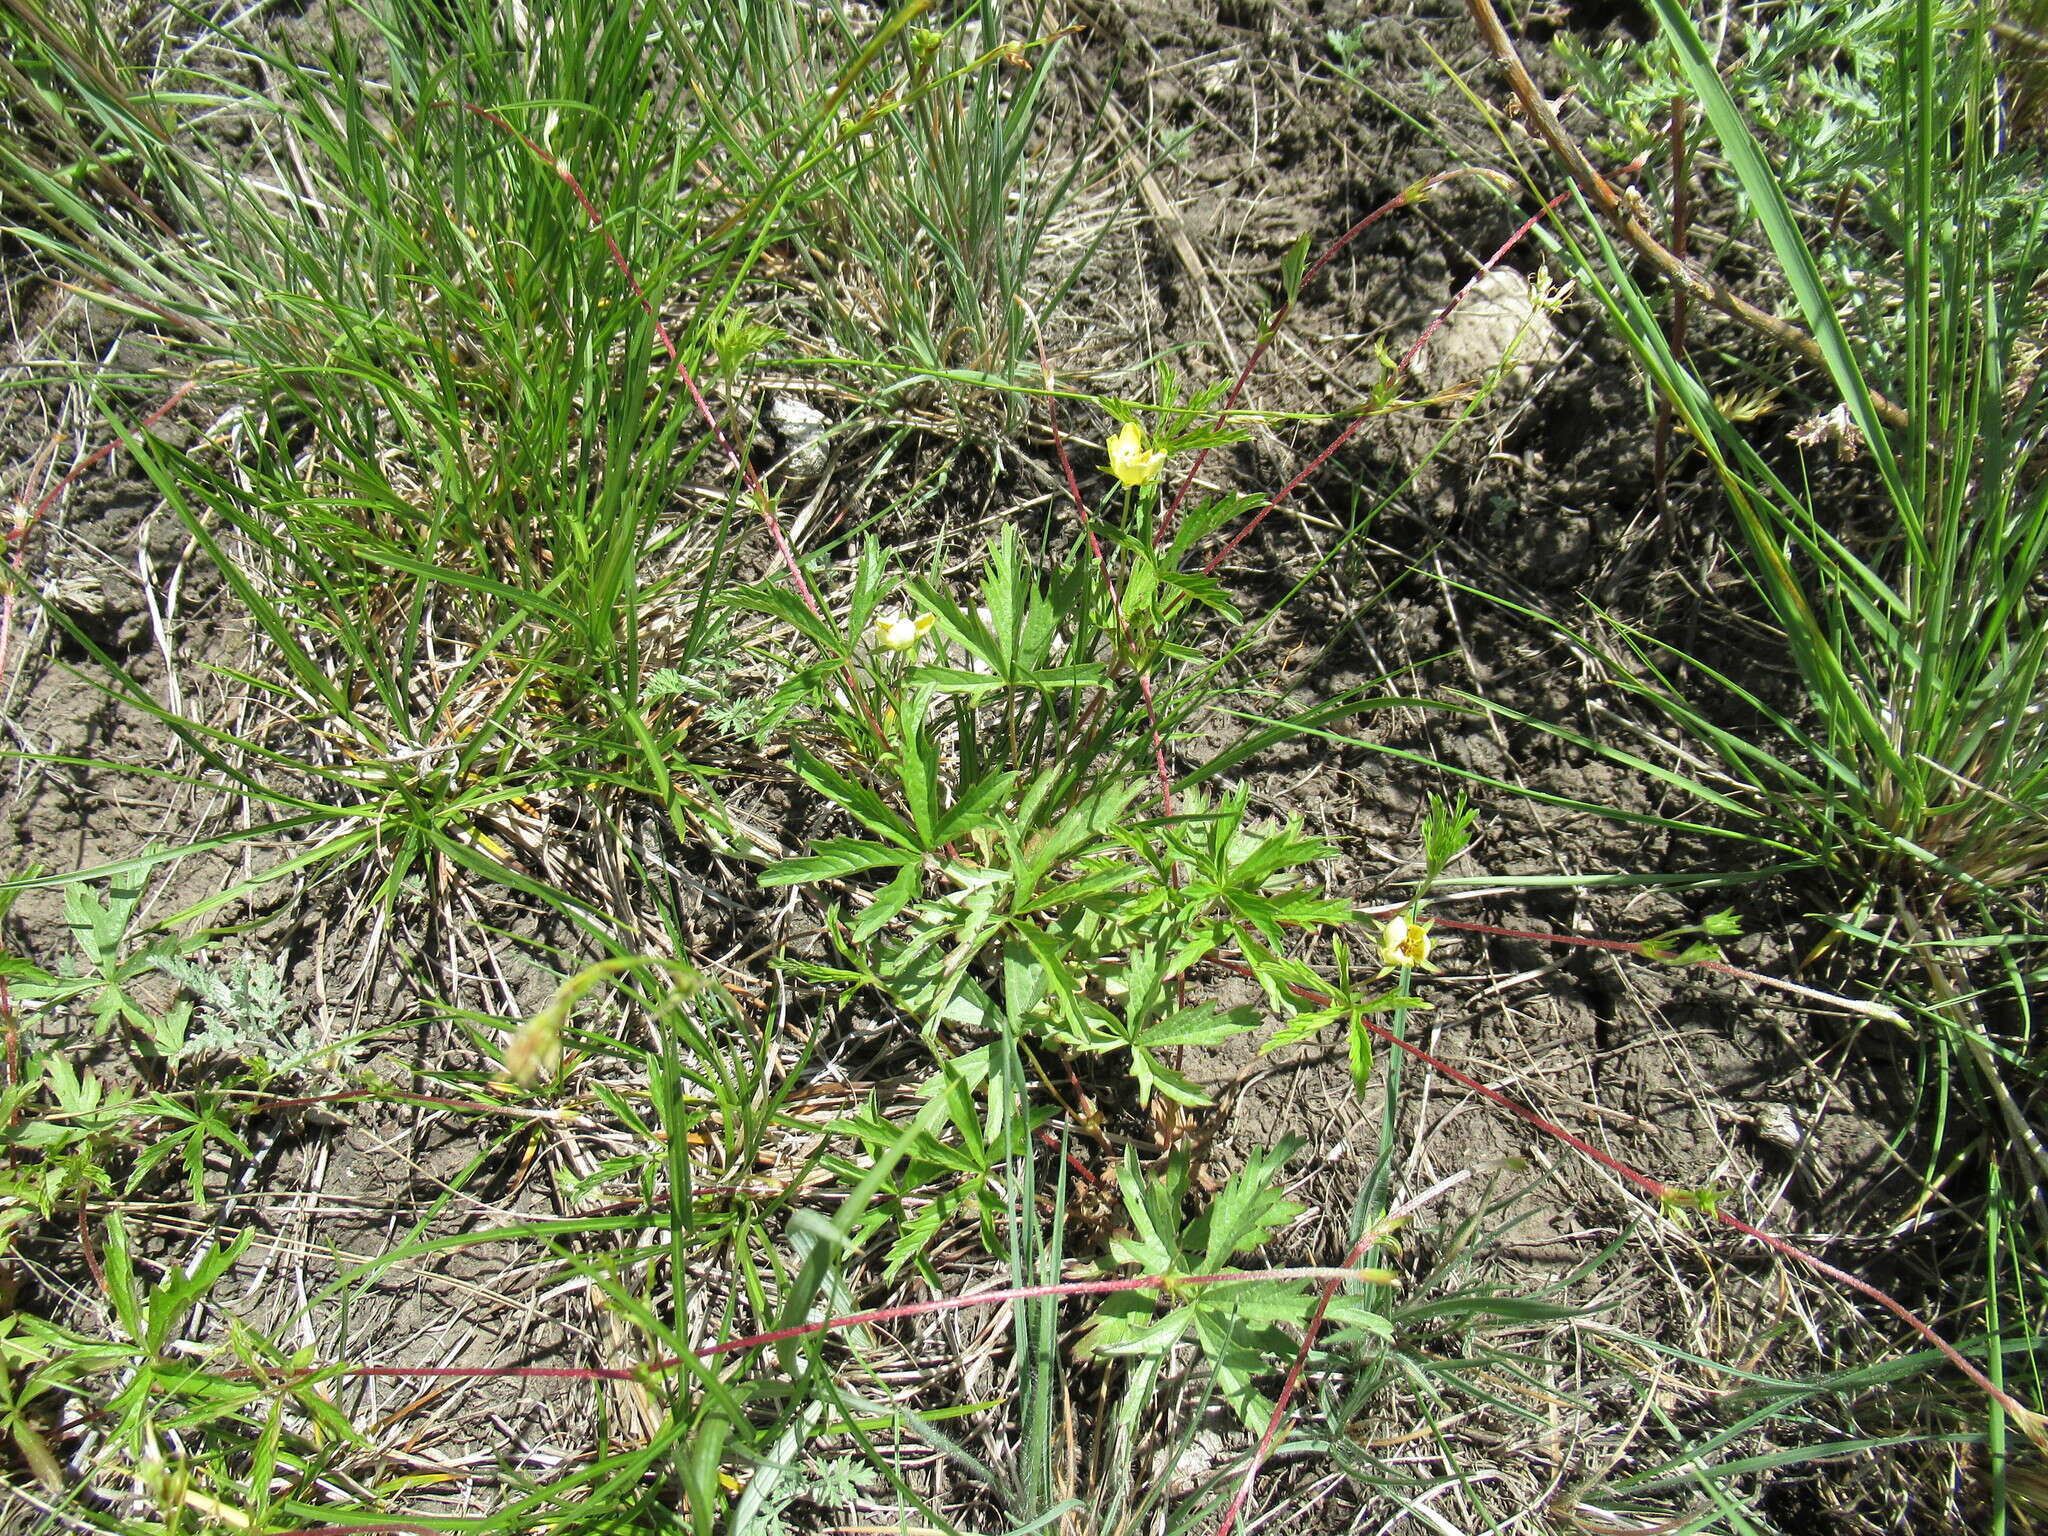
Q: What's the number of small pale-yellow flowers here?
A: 3